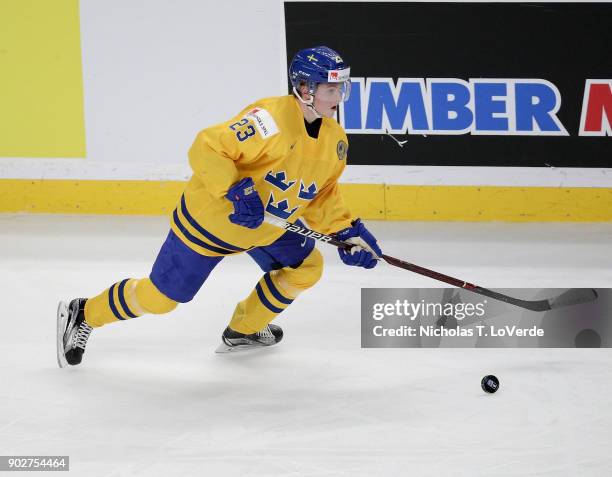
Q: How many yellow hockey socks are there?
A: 2